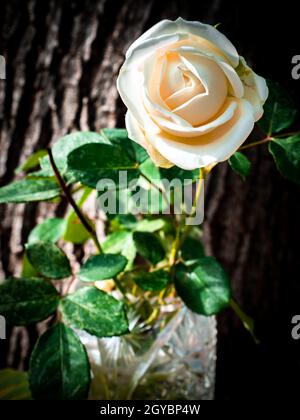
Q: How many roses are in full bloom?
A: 1